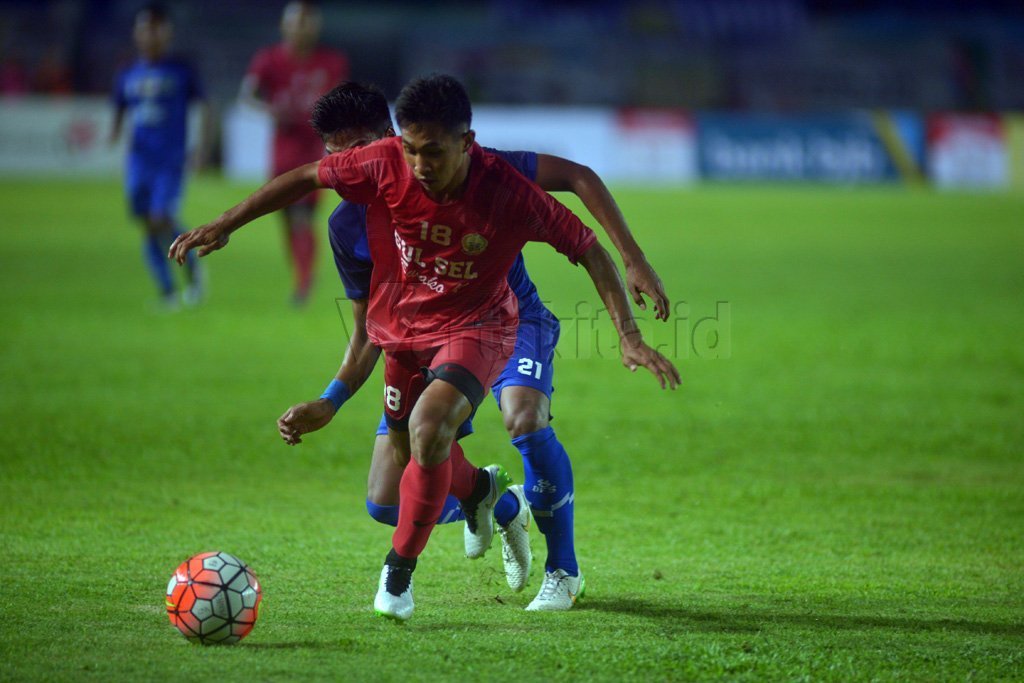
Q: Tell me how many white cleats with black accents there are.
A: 2